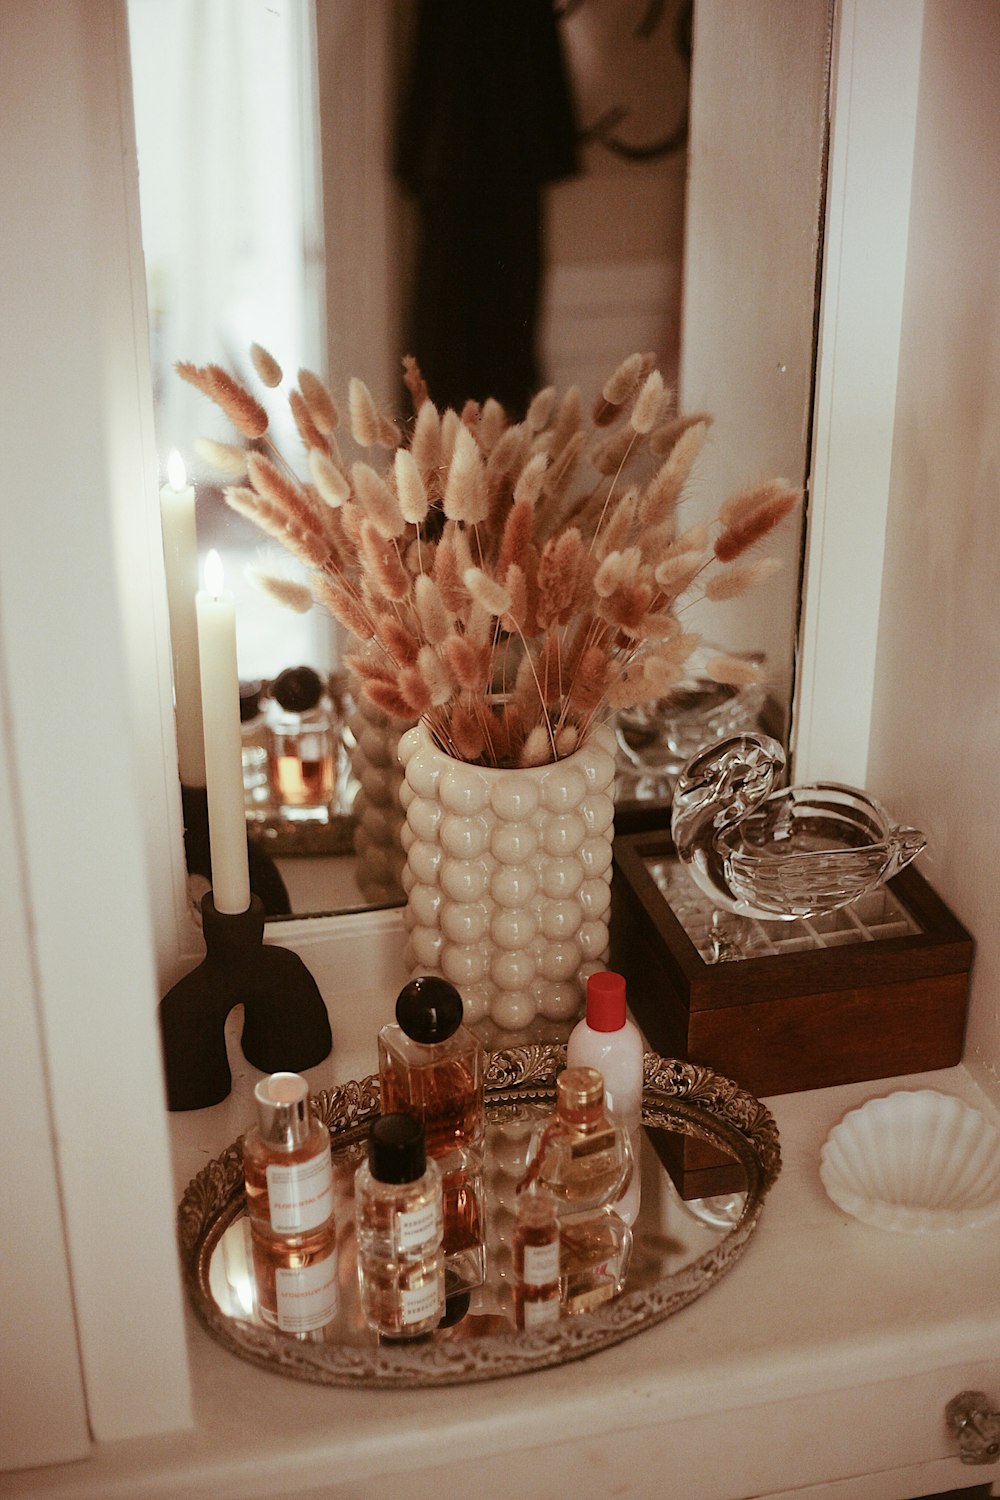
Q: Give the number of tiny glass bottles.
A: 5